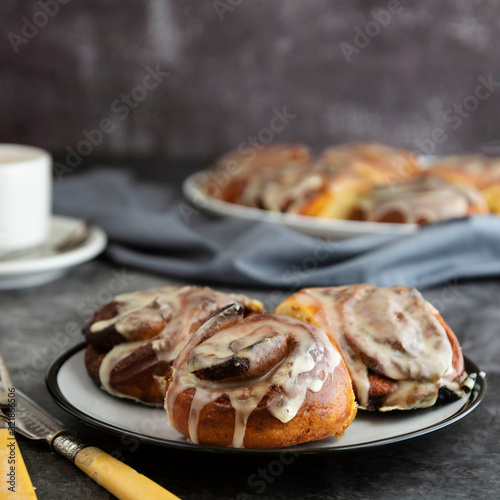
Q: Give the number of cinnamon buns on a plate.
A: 3